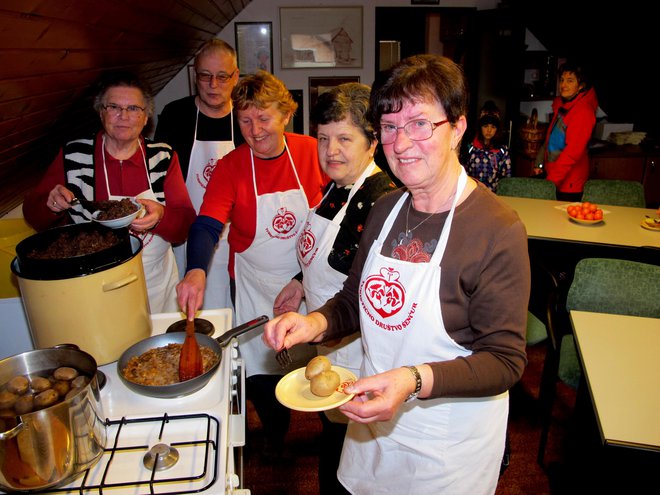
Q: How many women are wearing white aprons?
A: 4